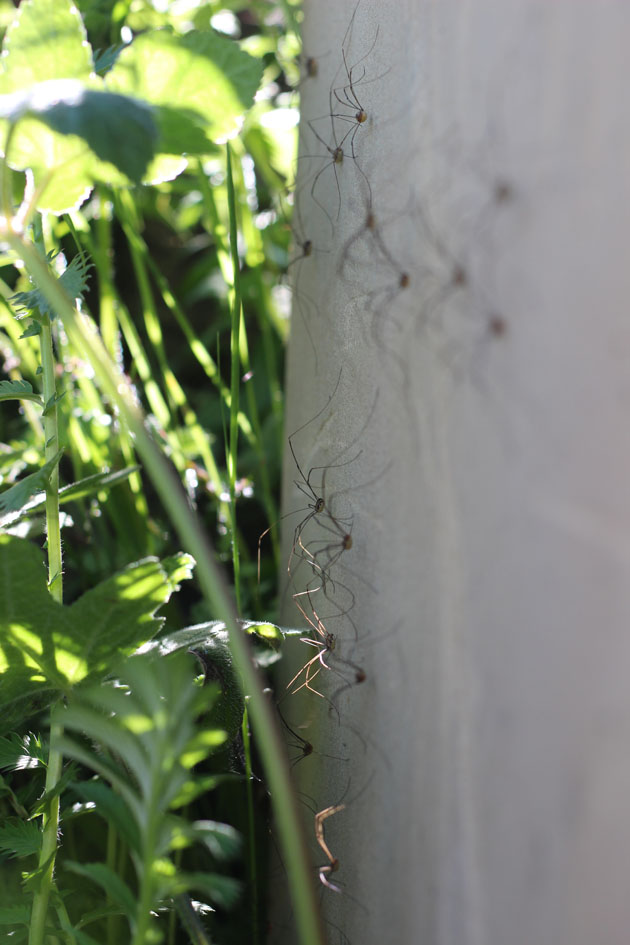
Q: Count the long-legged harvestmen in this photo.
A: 15